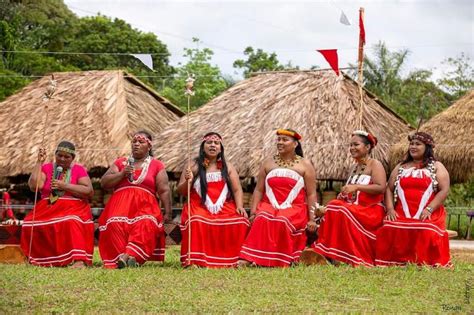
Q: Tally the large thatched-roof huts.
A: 3